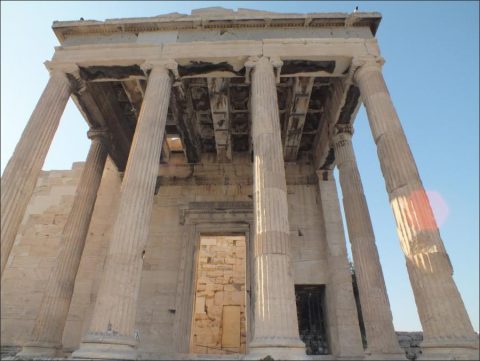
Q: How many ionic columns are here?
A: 6